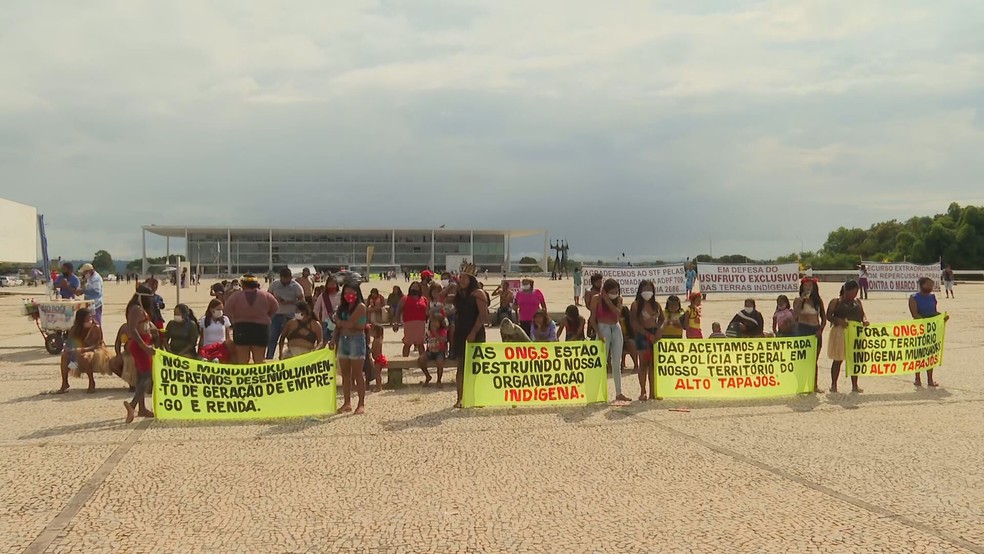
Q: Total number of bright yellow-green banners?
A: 4